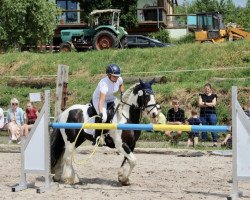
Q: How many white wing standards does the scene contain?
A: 2